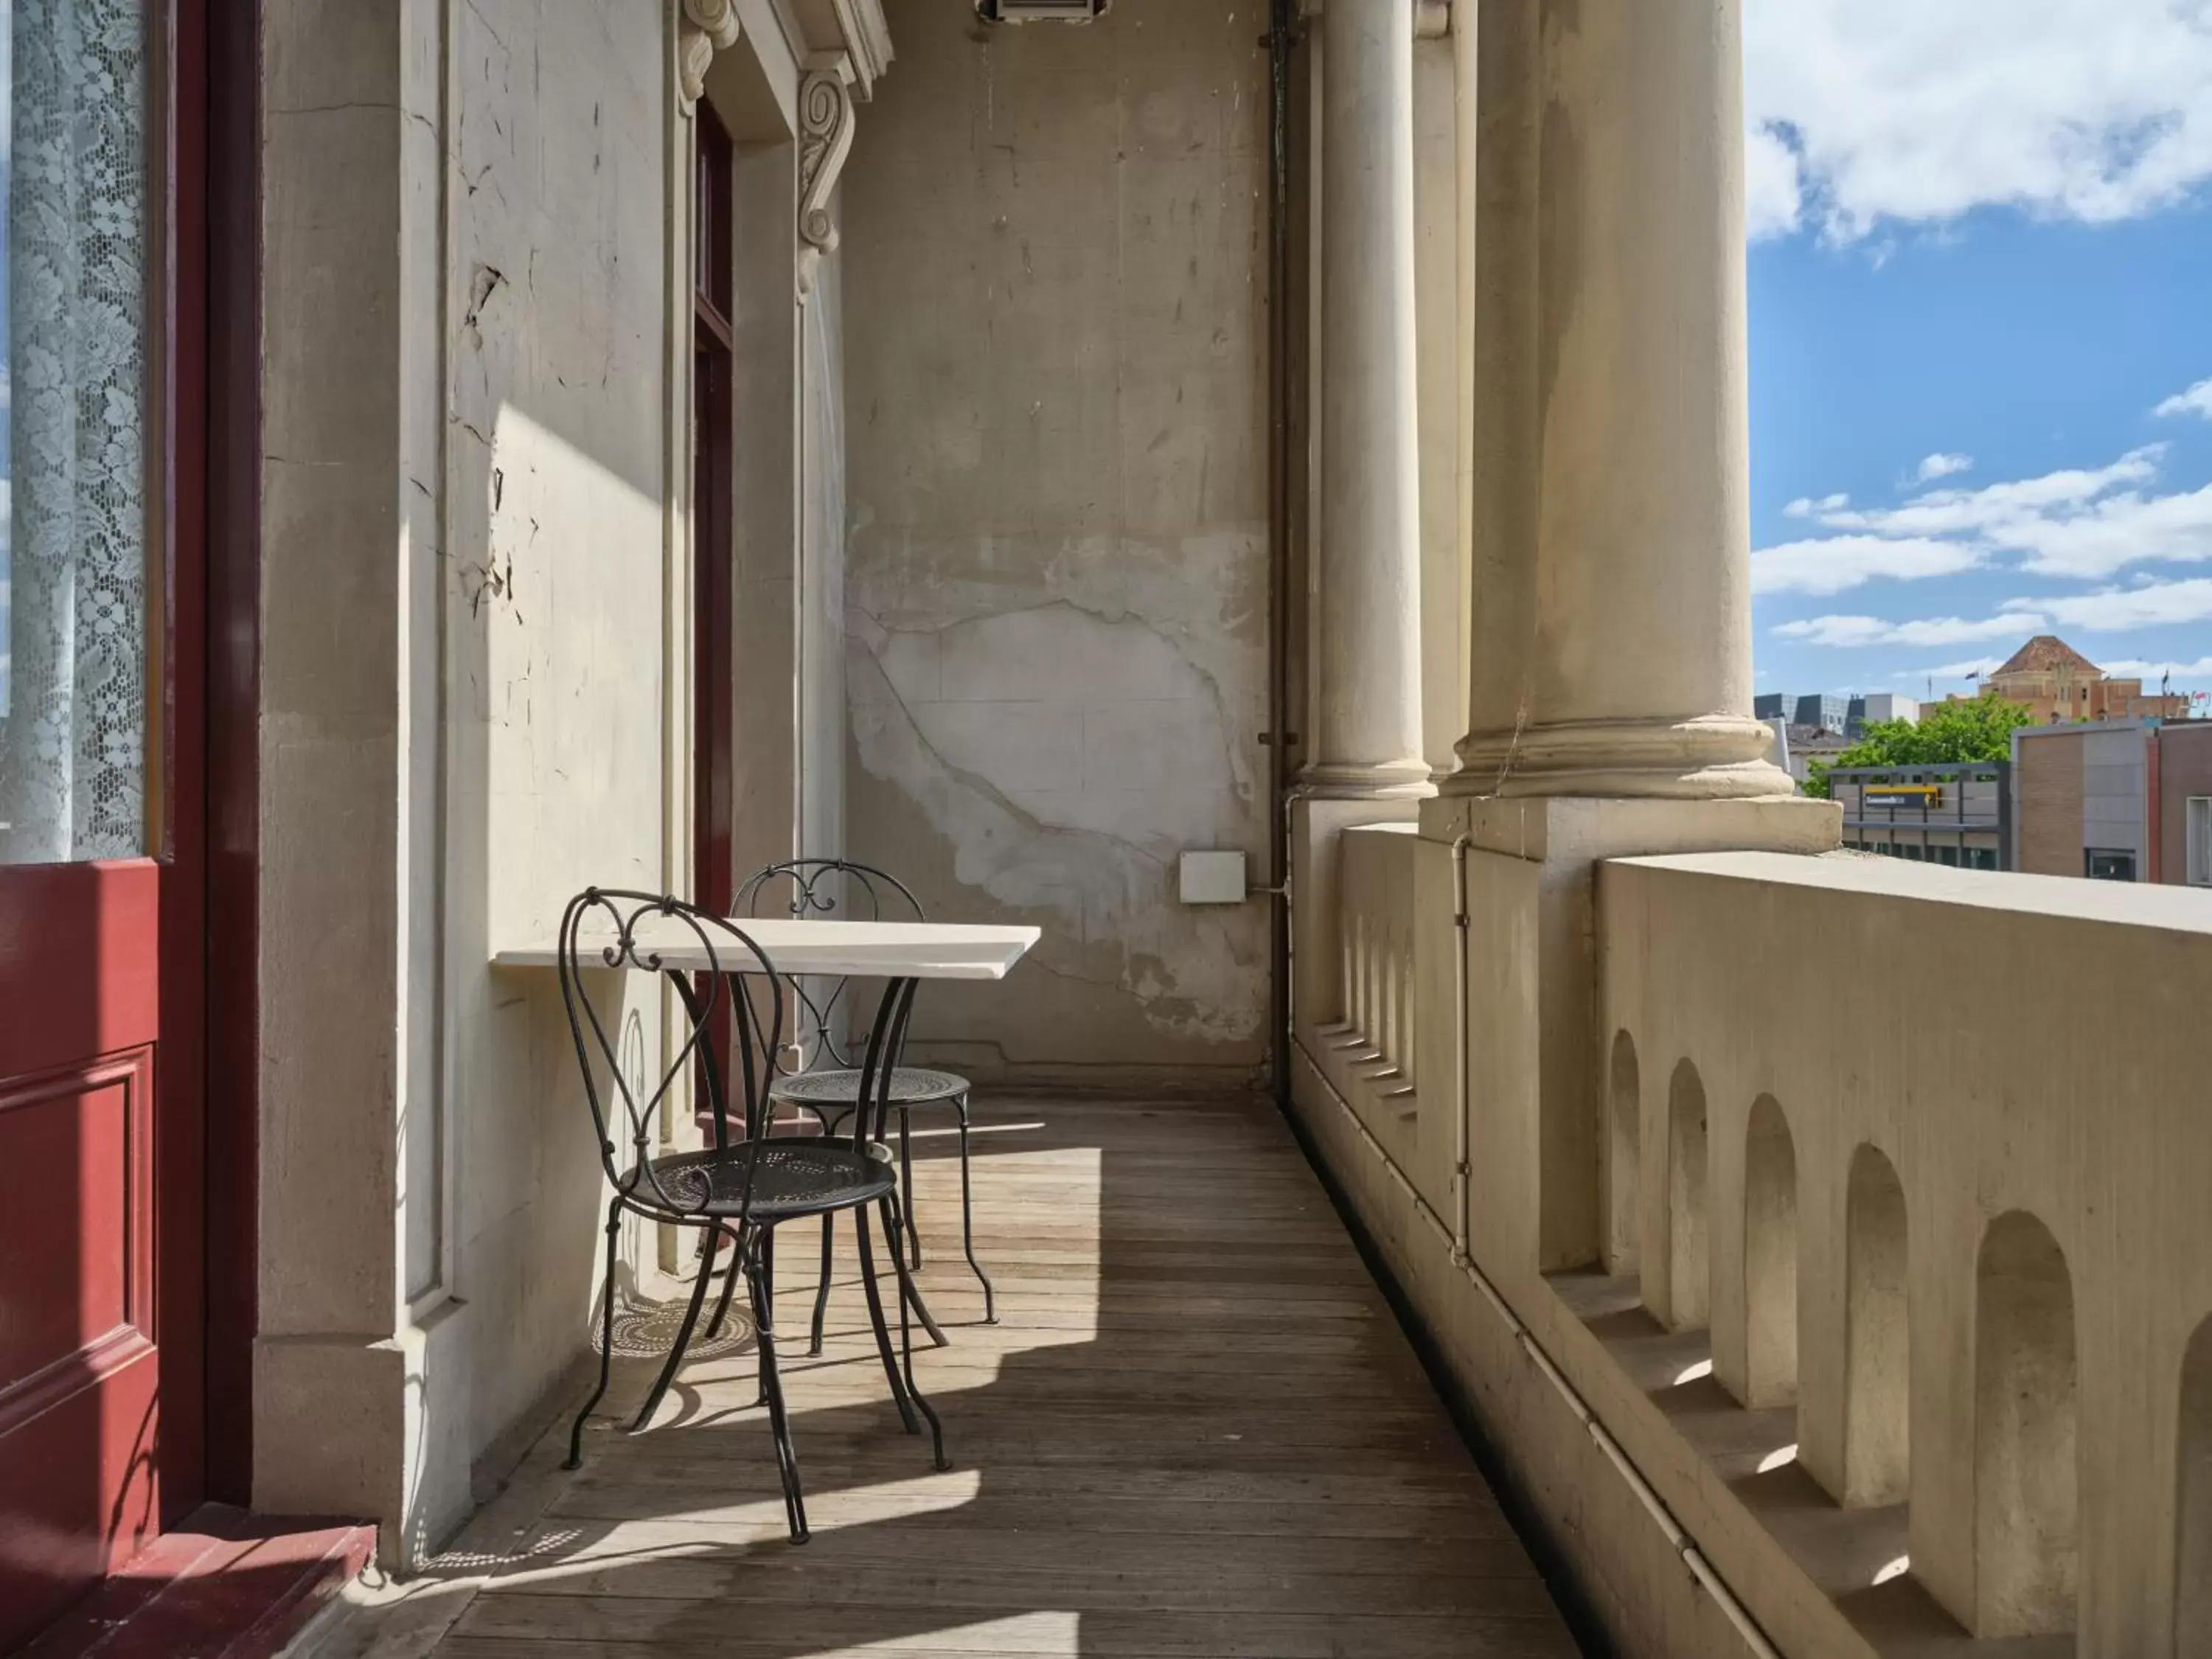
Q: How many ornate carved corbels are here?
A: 2